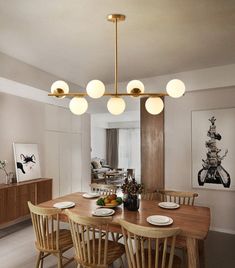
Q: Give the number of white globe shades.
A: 7